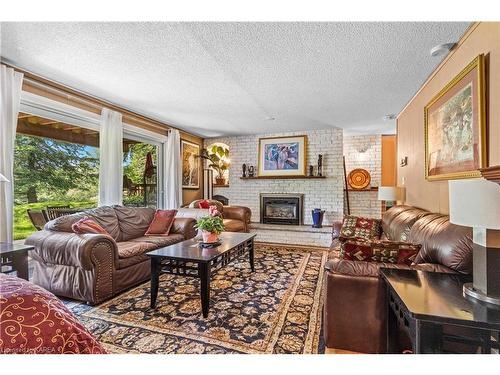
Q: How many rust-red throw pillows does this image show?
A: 2